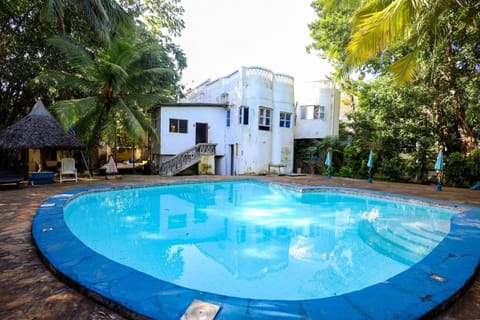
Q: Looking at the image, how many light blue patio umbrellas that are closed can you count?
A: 3